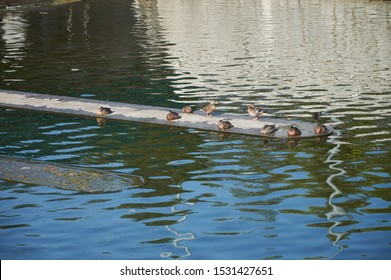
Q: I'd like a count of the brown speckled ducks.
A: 9